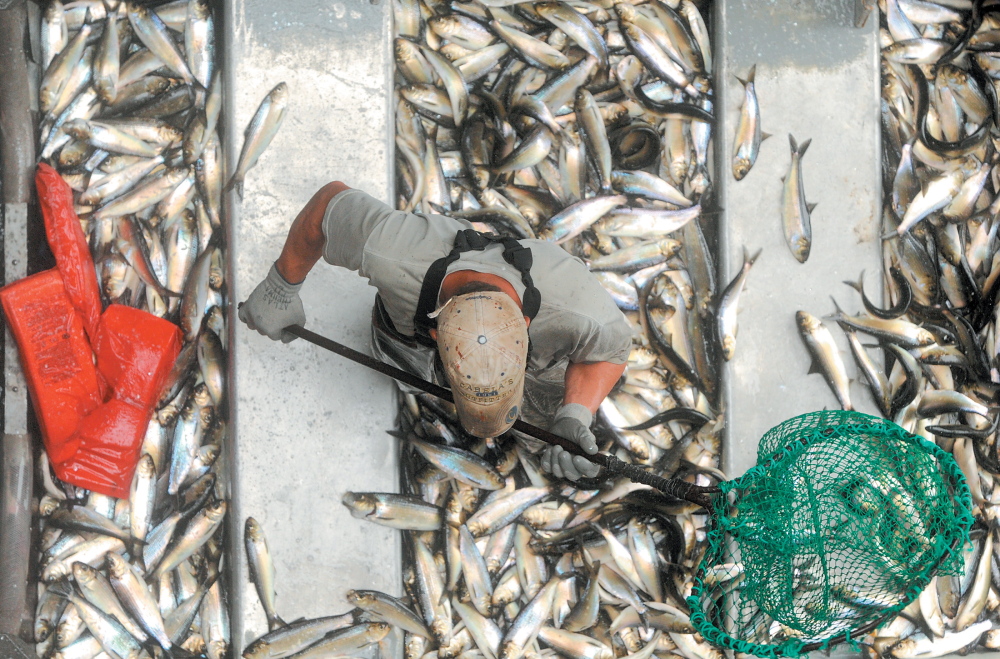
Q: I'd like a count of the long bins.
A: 3